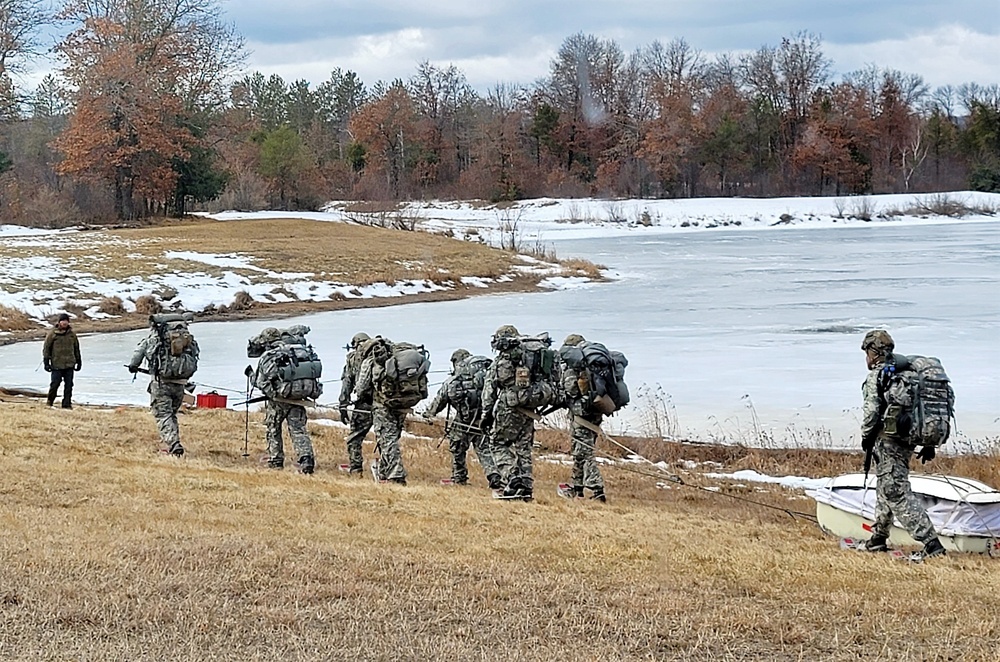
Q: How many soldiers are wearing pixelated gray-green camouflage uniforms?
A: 8